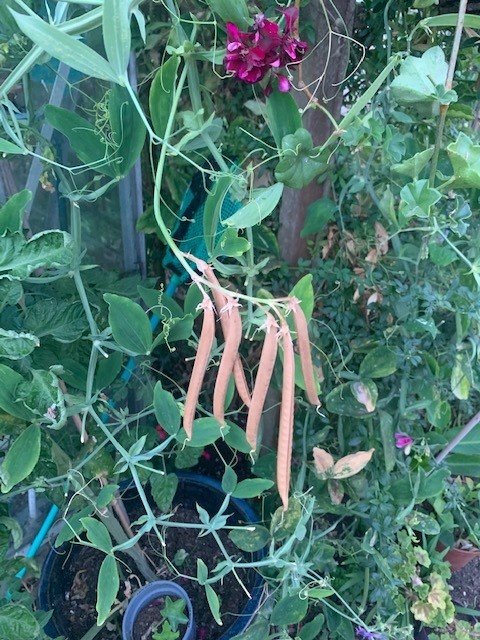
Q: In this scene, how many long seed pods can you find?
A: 6